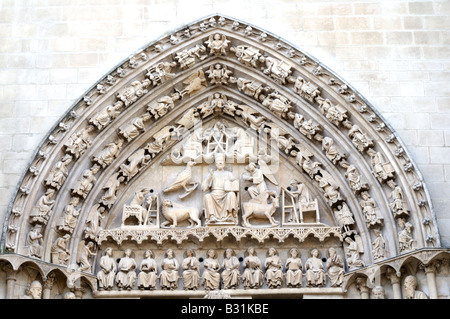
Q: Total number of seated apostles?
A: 12